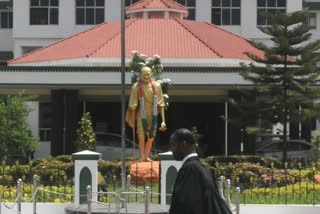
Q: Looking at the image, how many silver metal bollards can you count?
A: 8